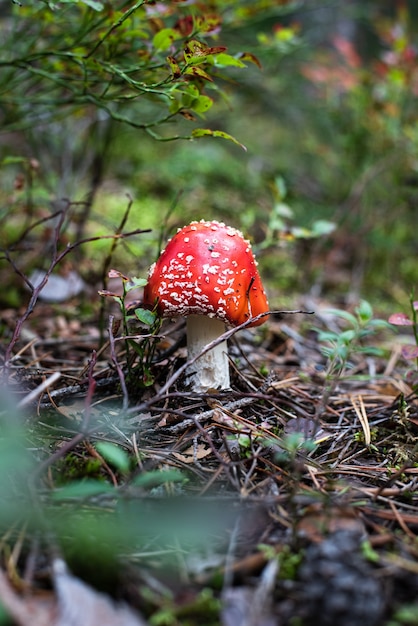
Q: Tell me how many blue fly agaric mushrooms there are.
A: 0